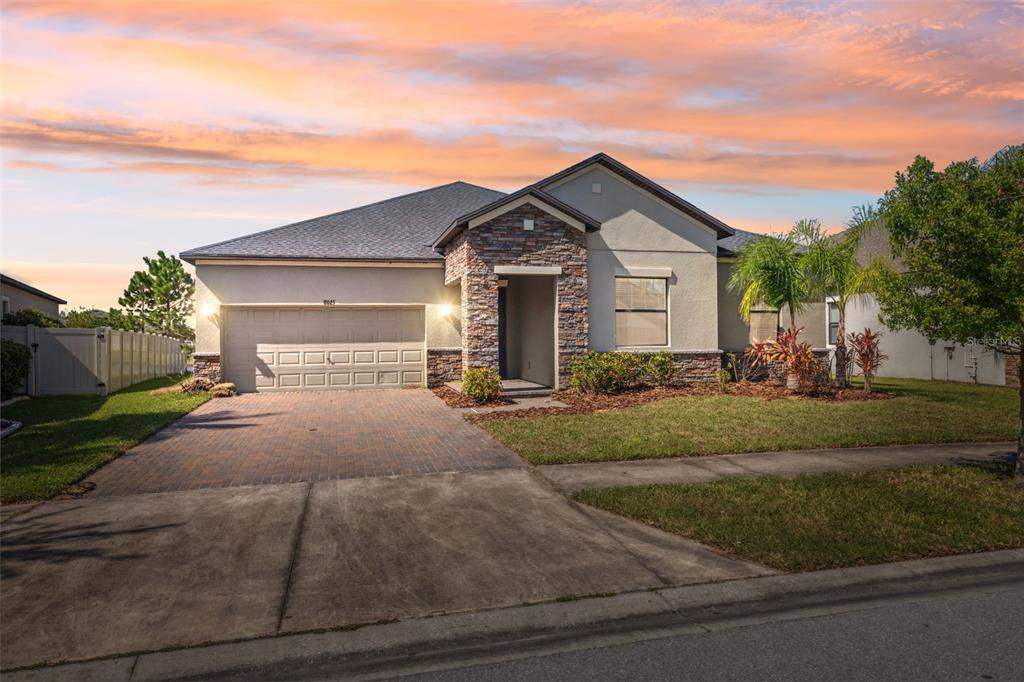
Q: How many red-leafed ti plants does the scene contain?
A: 2